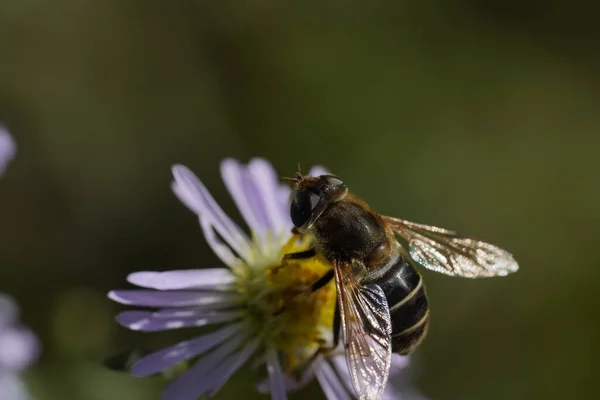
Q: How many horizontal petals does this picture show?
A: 3